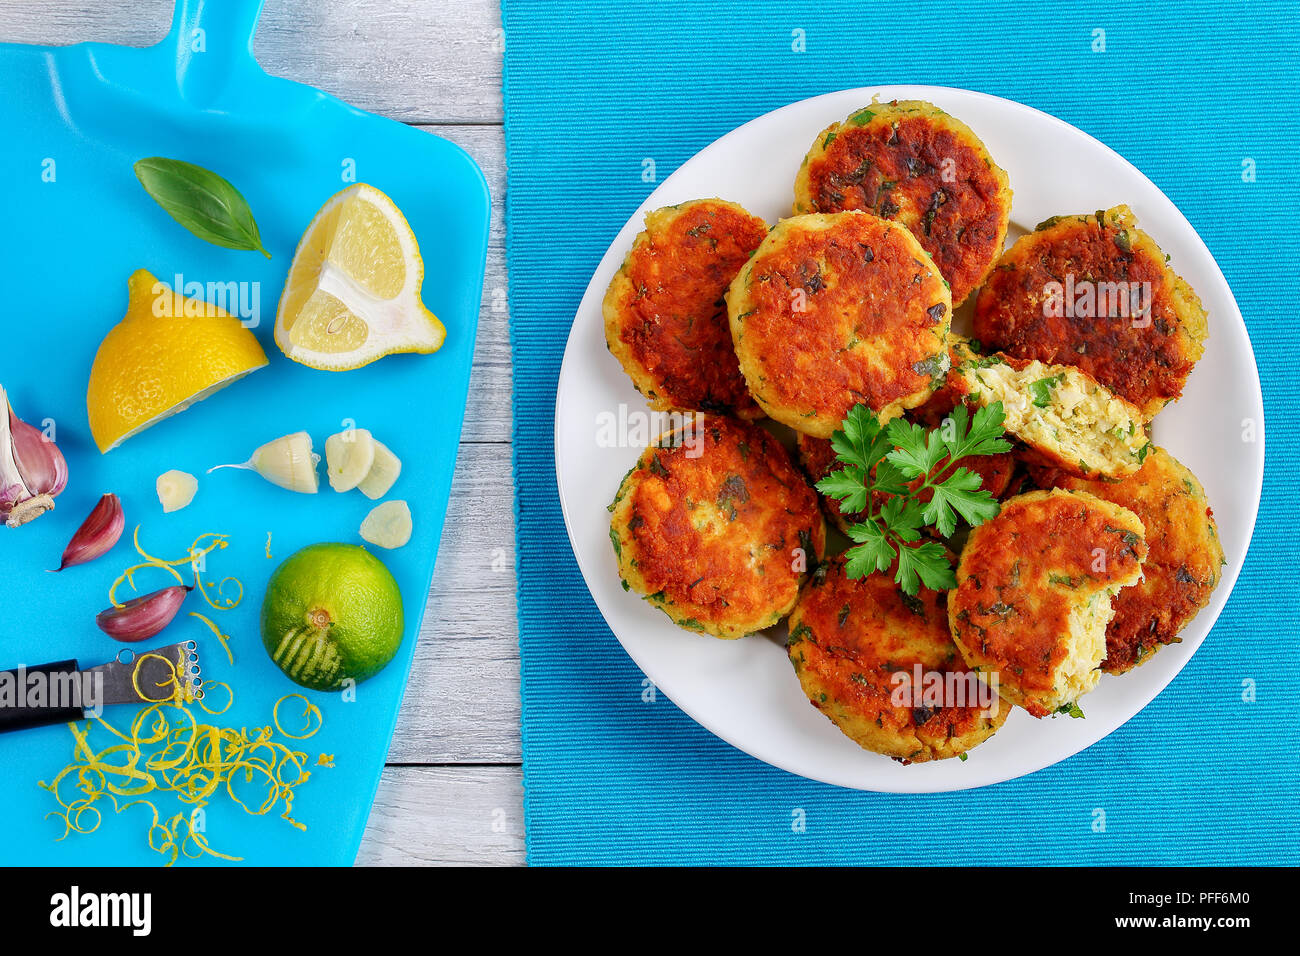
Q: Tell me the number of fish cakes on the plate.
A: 10